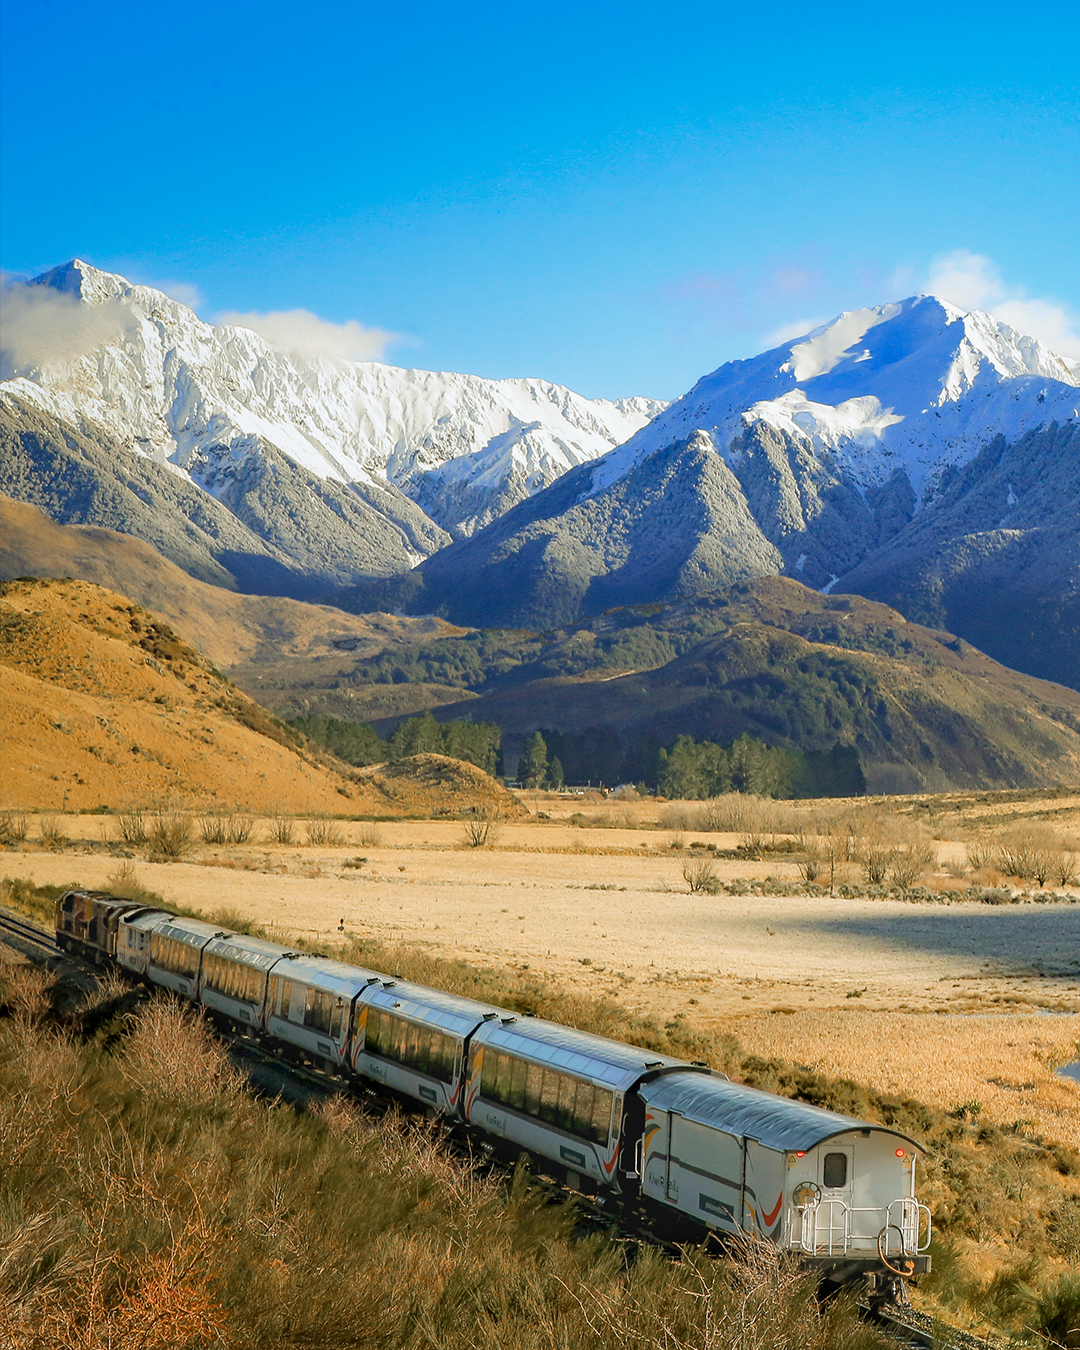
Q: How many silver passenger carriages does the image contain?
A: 5